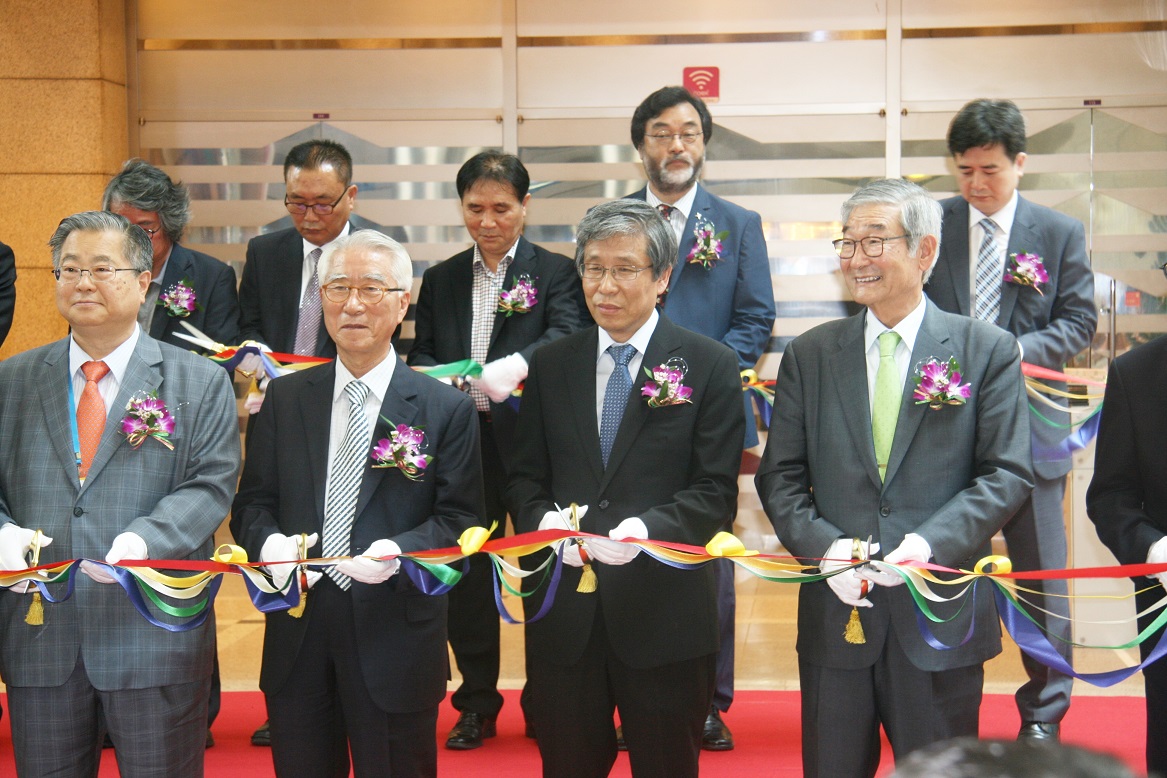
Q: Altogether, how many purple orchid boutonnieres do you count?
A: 8